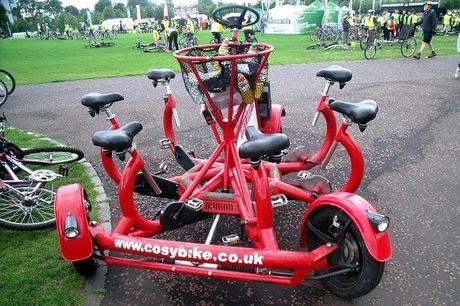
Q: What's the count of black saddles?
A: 6